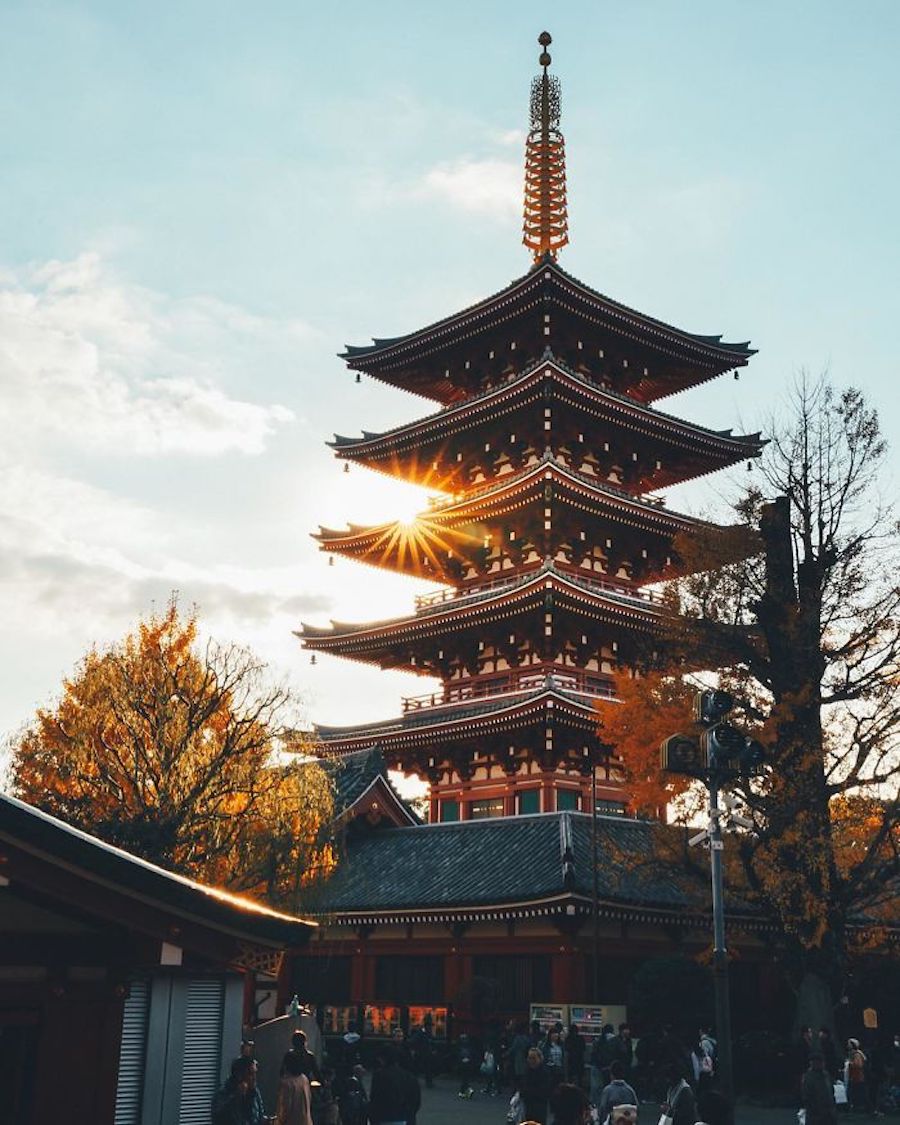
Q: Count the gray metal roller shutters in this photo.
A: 2